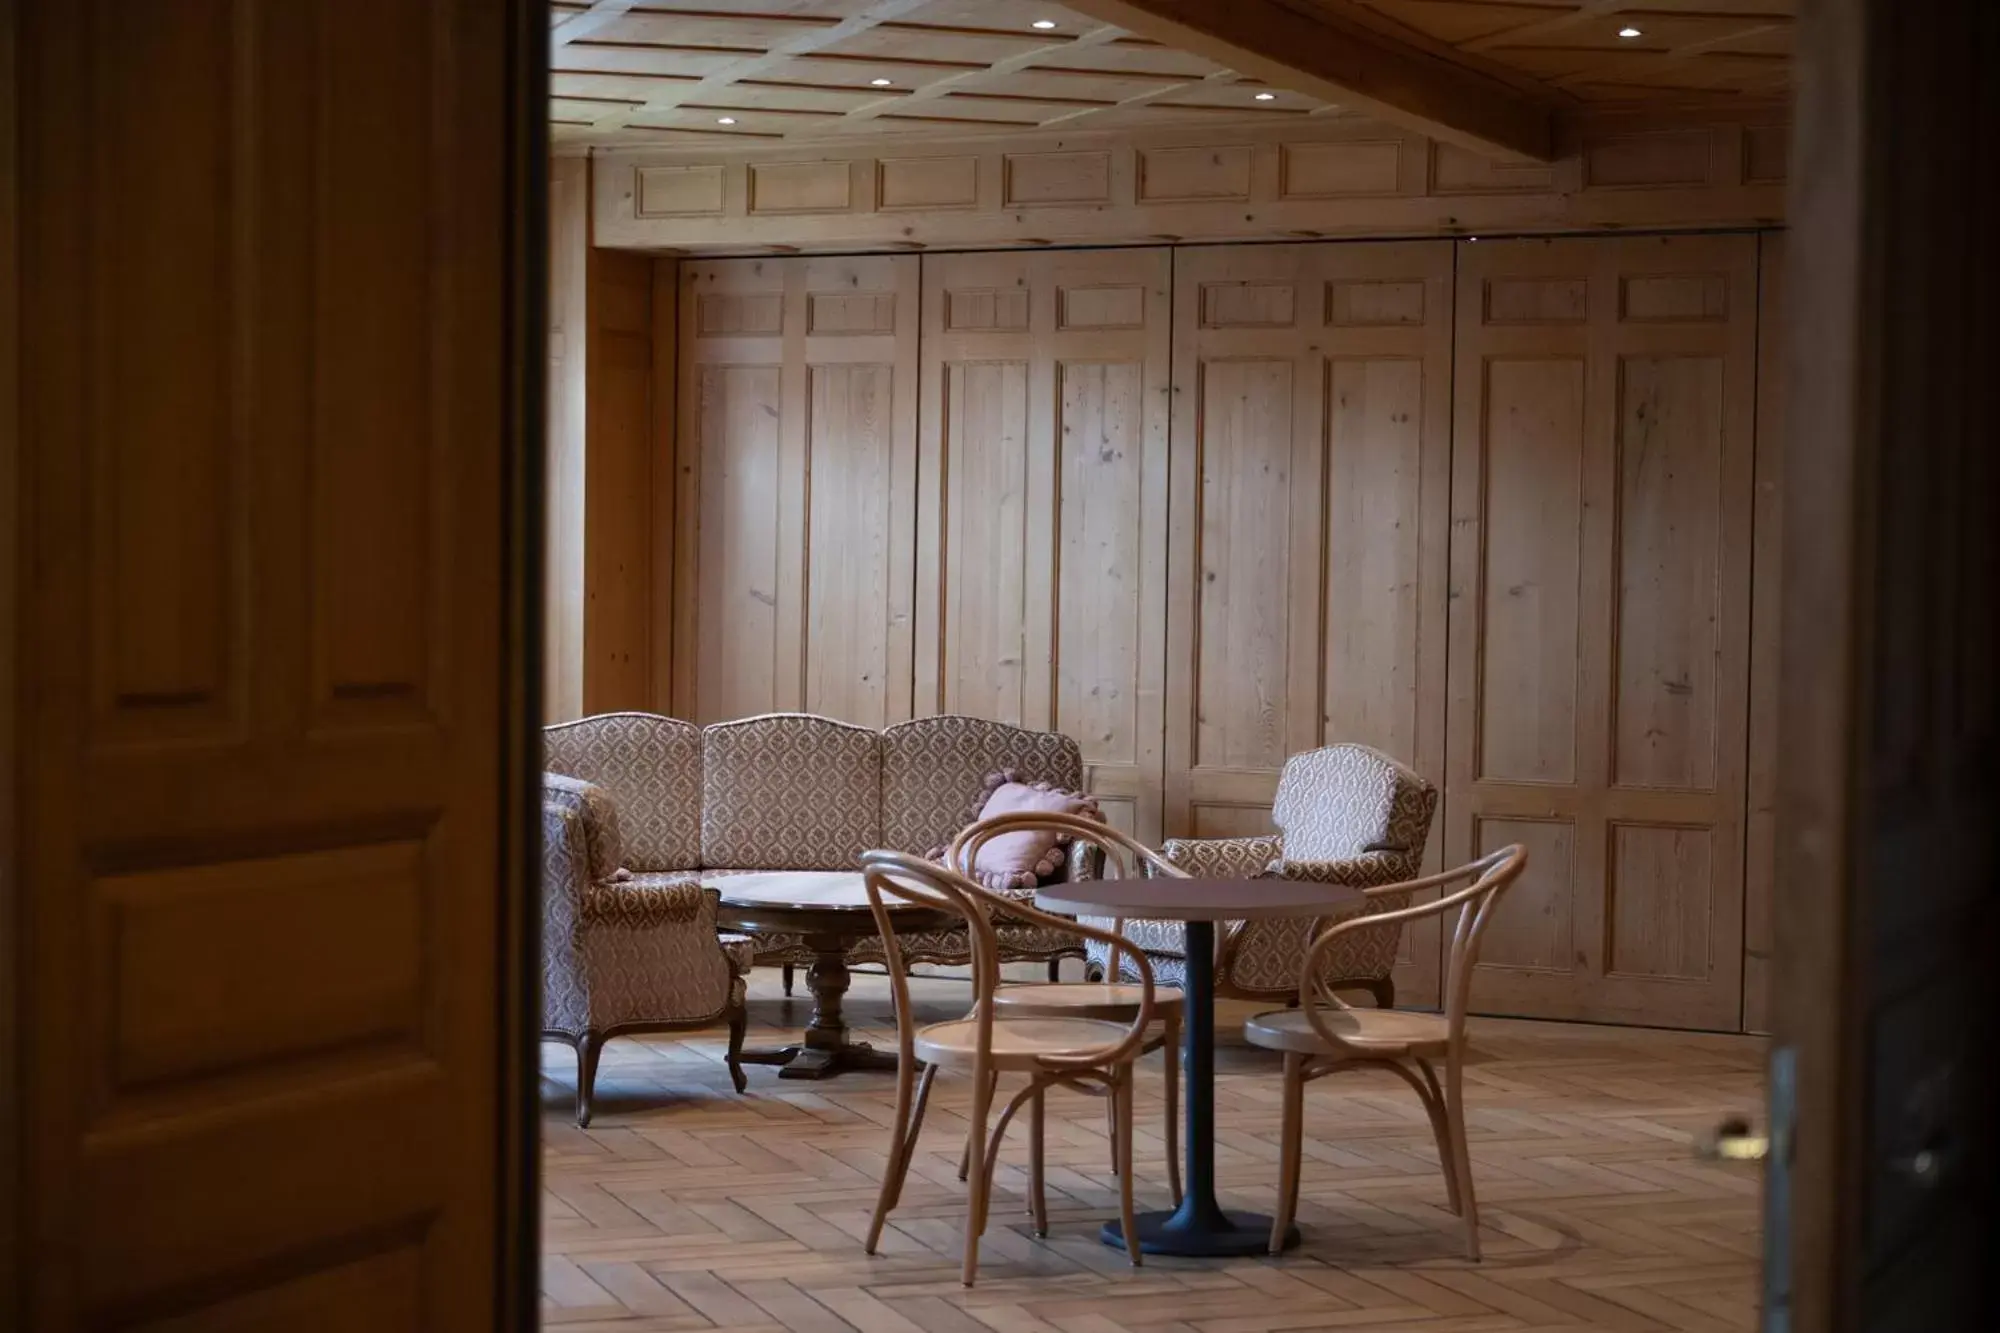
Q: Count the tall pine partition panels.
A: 4